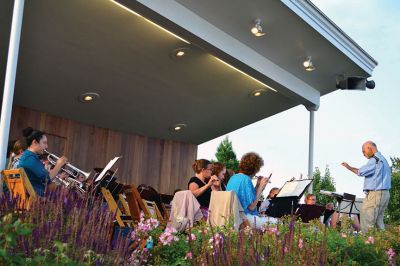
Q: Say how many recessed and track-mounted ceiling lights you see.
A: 6